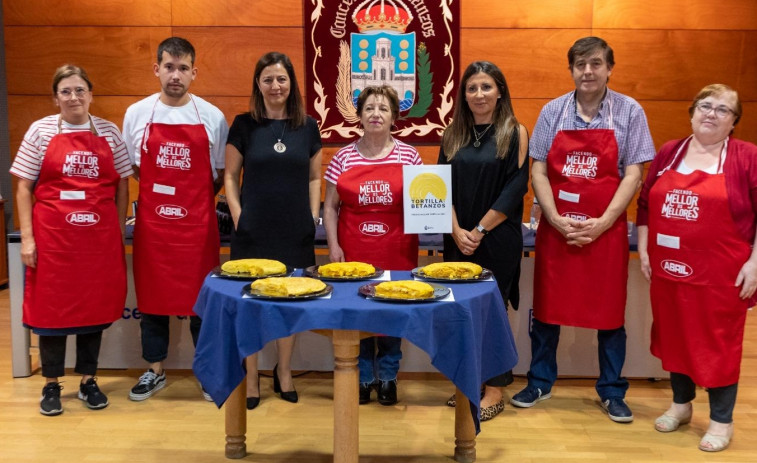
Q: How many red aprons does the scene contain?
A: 5